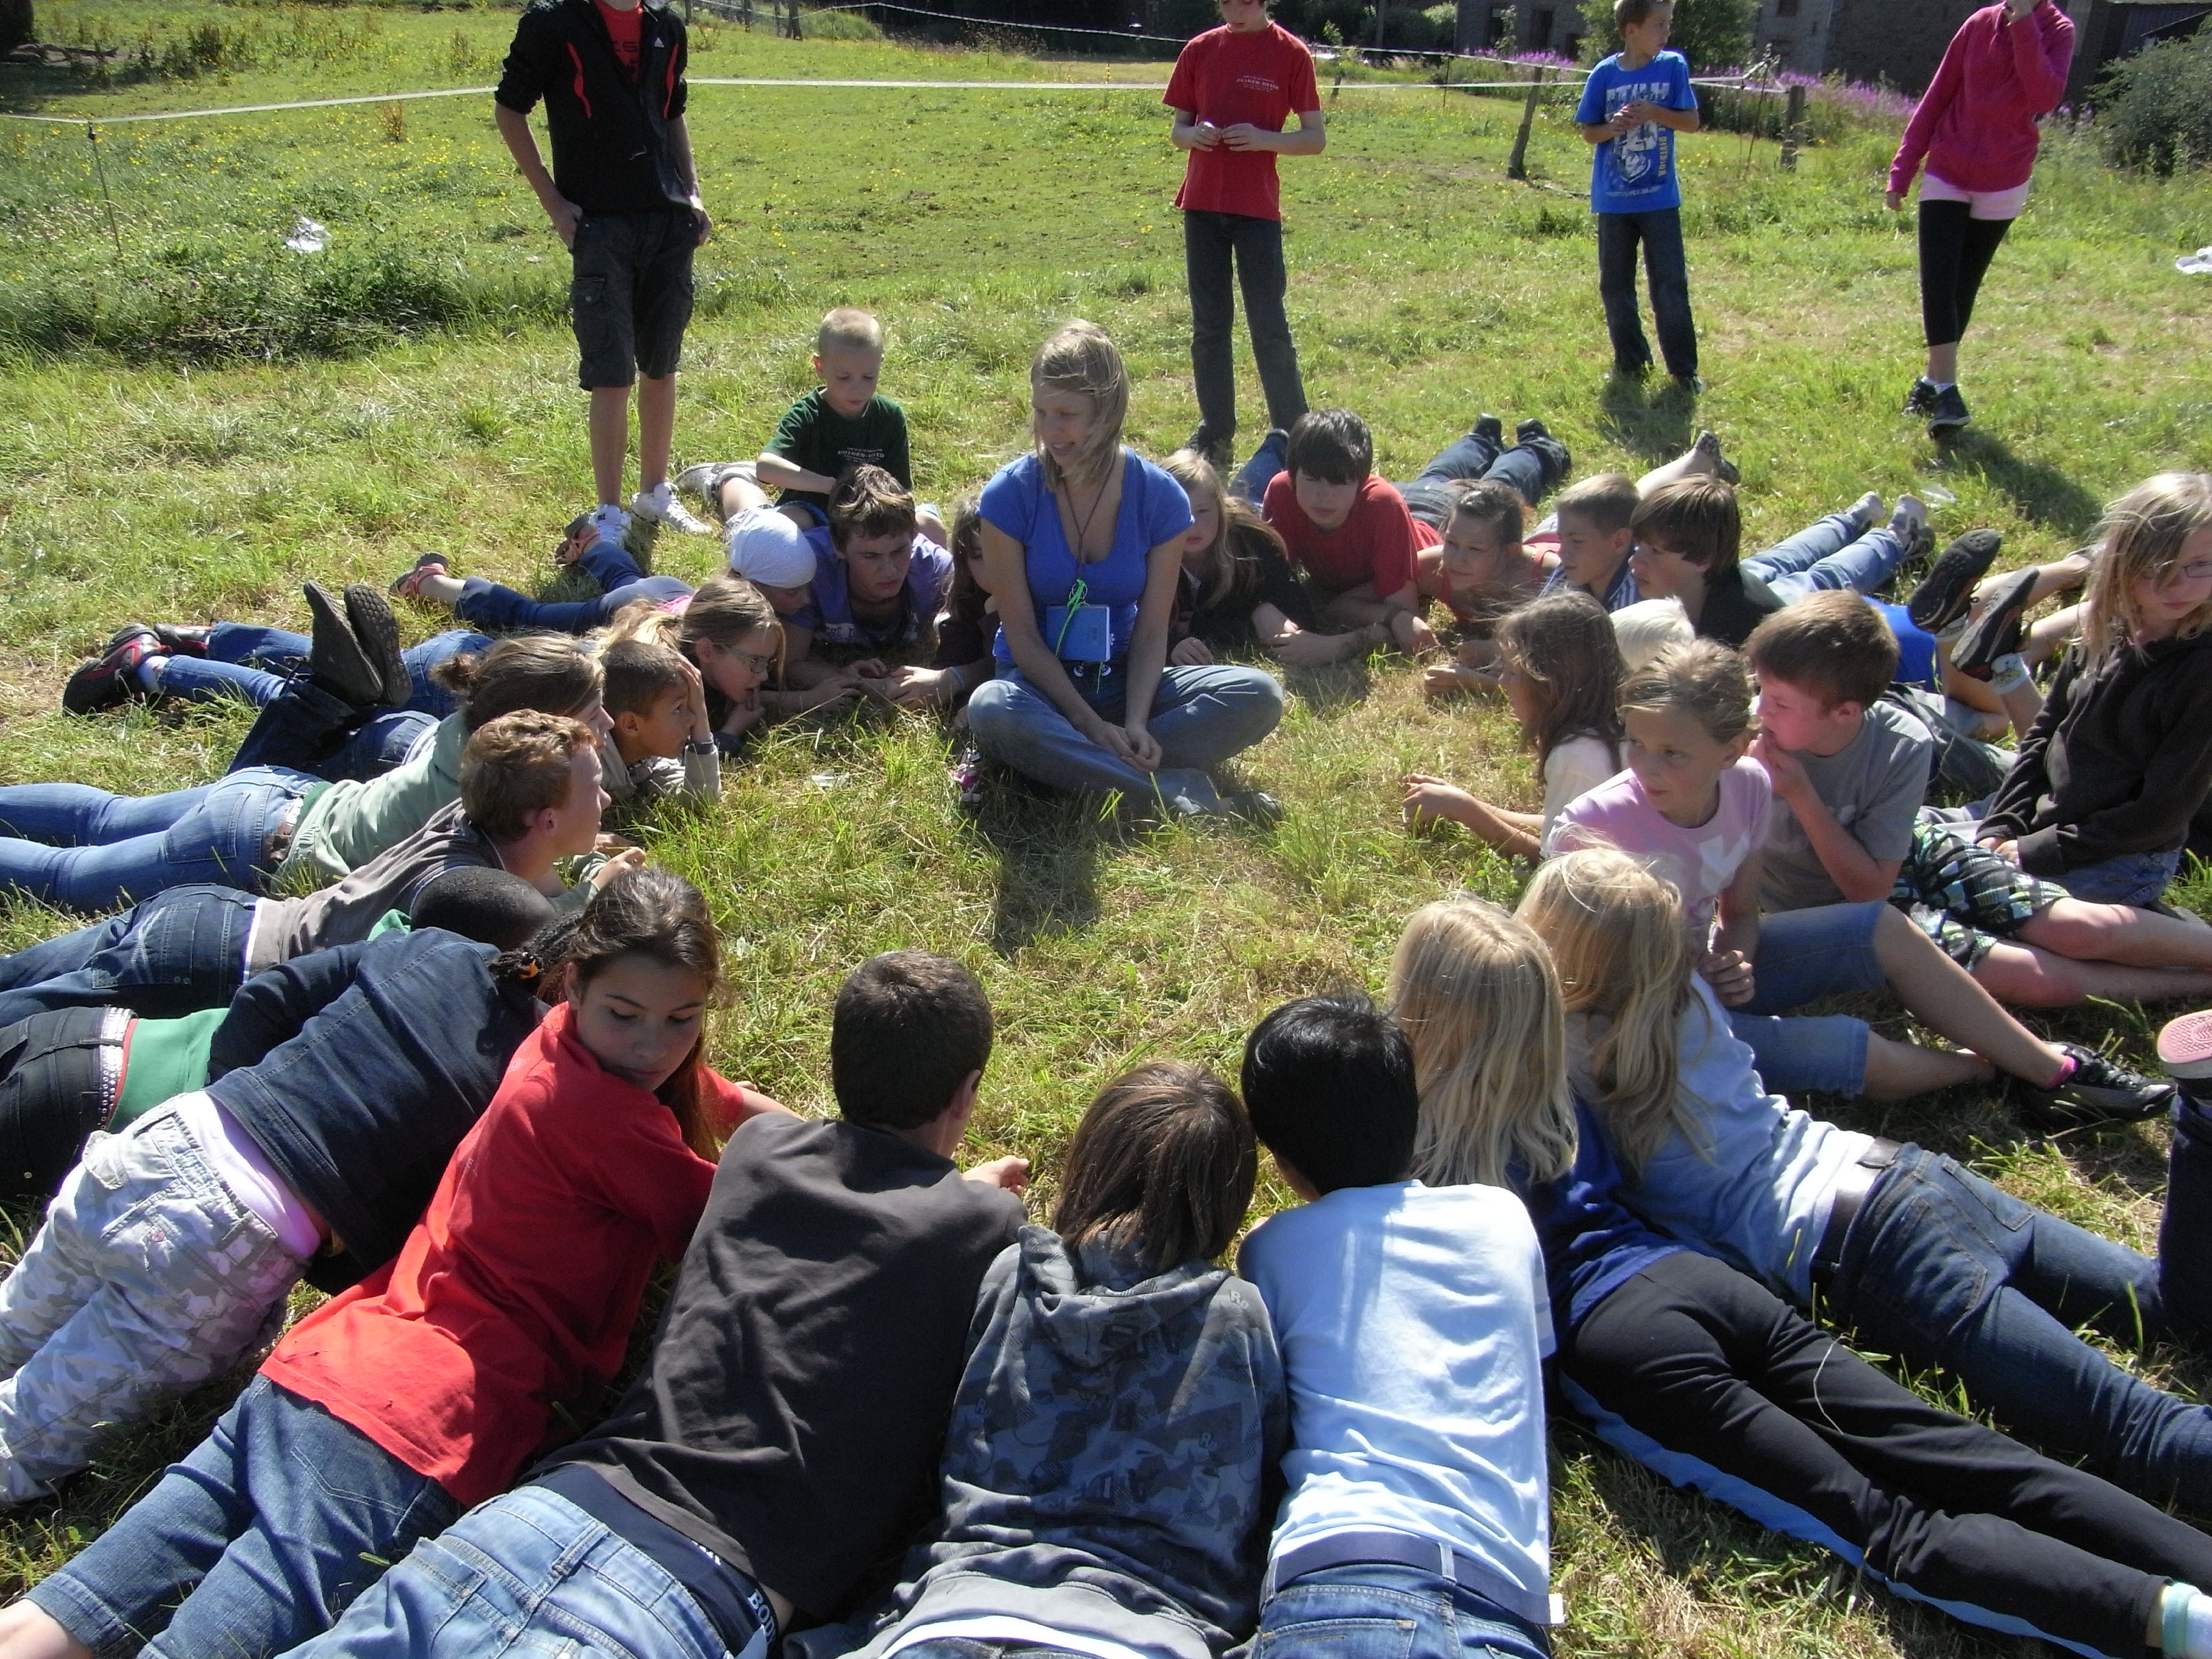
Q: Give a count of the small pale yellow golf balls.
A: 0